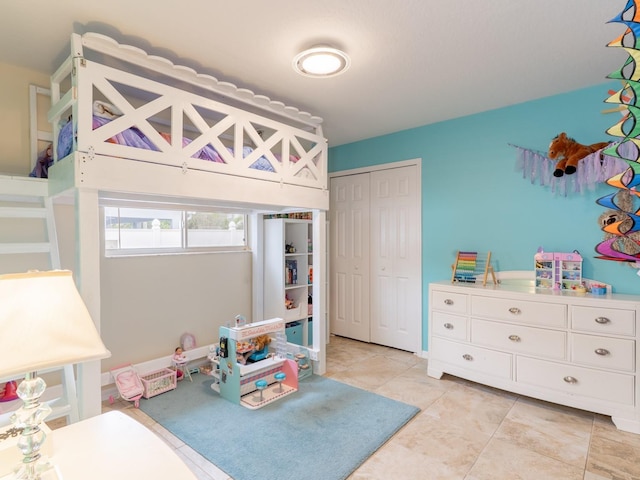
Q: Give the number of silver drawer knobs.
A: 8